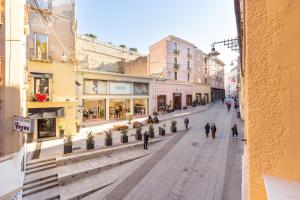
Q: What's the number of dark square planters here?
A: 8